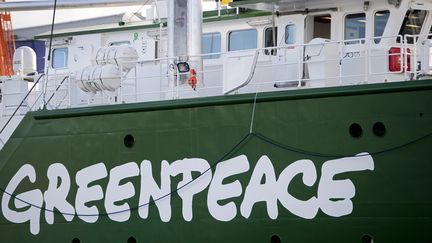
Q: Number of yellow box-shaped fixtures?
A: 1